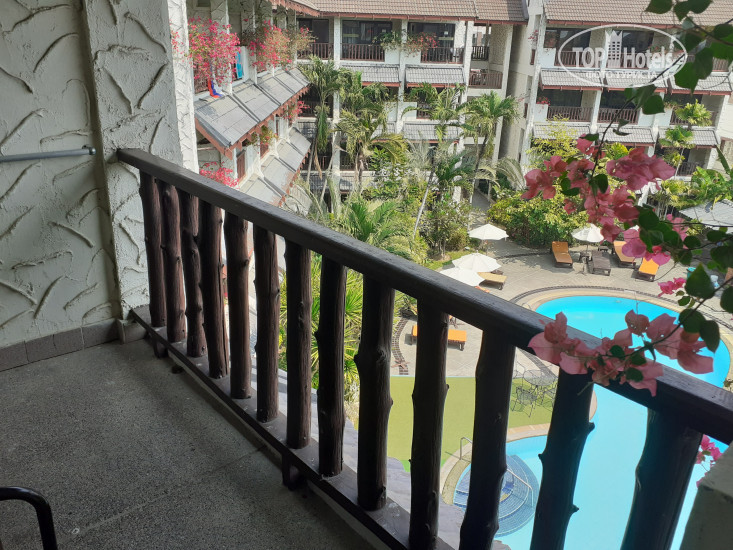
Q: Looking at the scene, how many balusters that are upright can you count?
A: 13